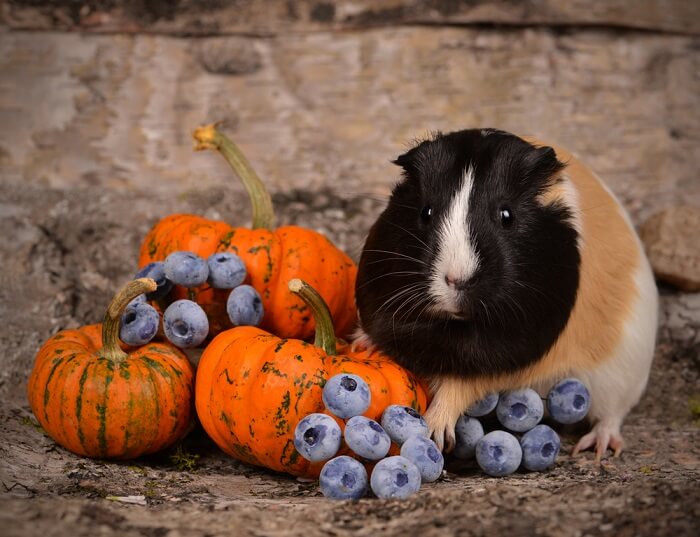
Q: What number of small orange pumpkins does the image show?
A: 3